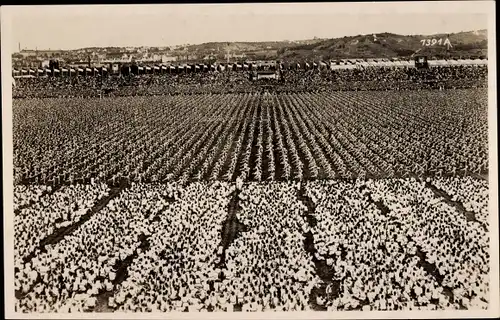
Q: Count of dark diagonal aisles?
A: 6